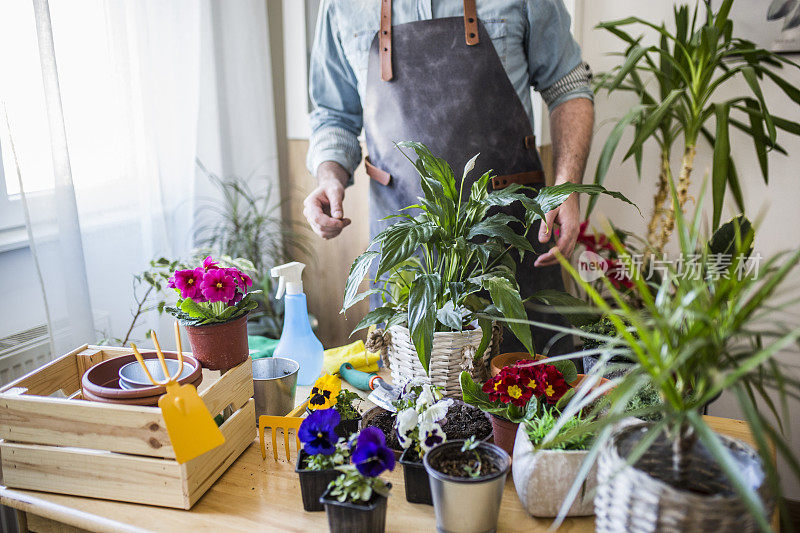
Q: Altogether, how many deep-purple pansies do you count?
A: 2